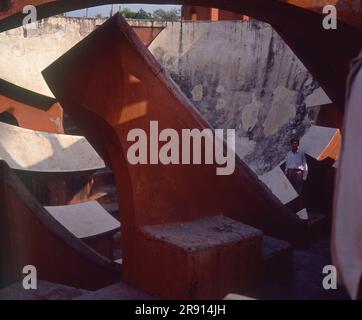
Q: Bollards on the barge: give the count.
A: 0